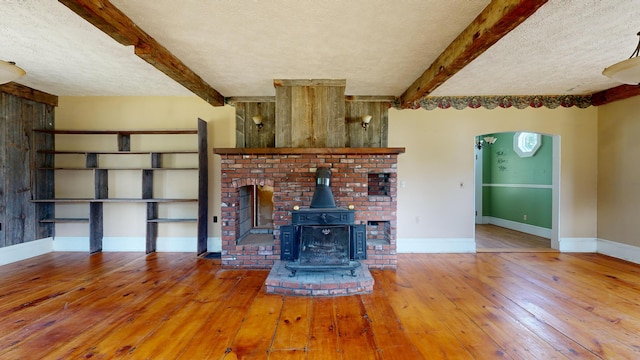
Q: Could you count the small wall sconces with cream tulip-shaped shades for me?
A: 2